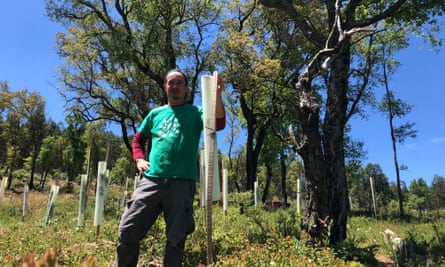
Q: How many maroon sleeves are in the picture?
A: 2